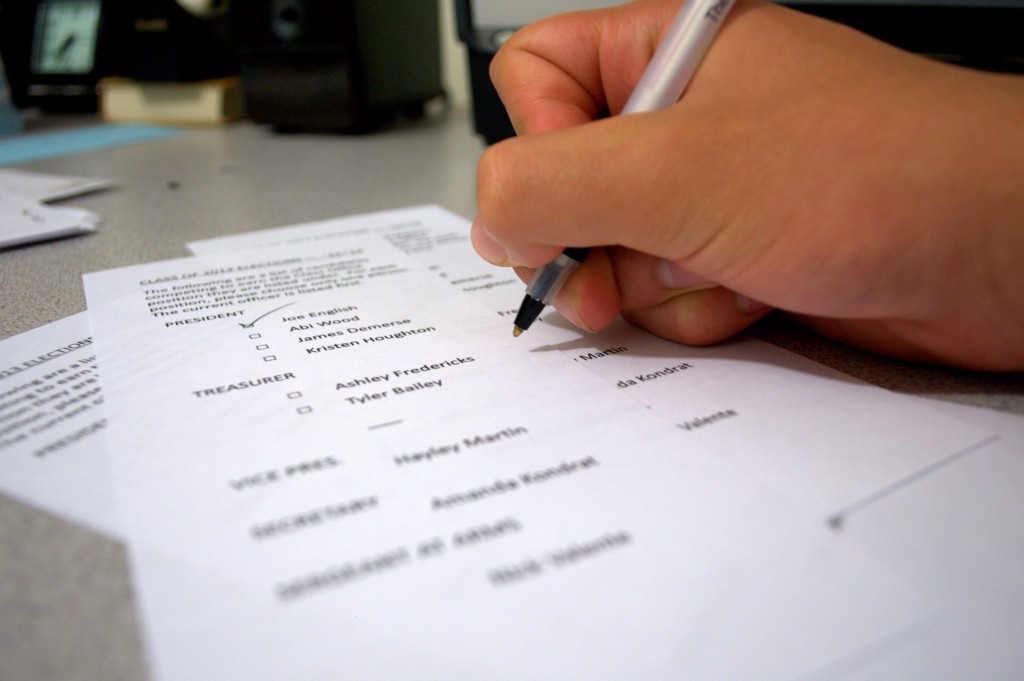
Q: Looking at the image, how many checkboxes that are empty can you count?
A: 5